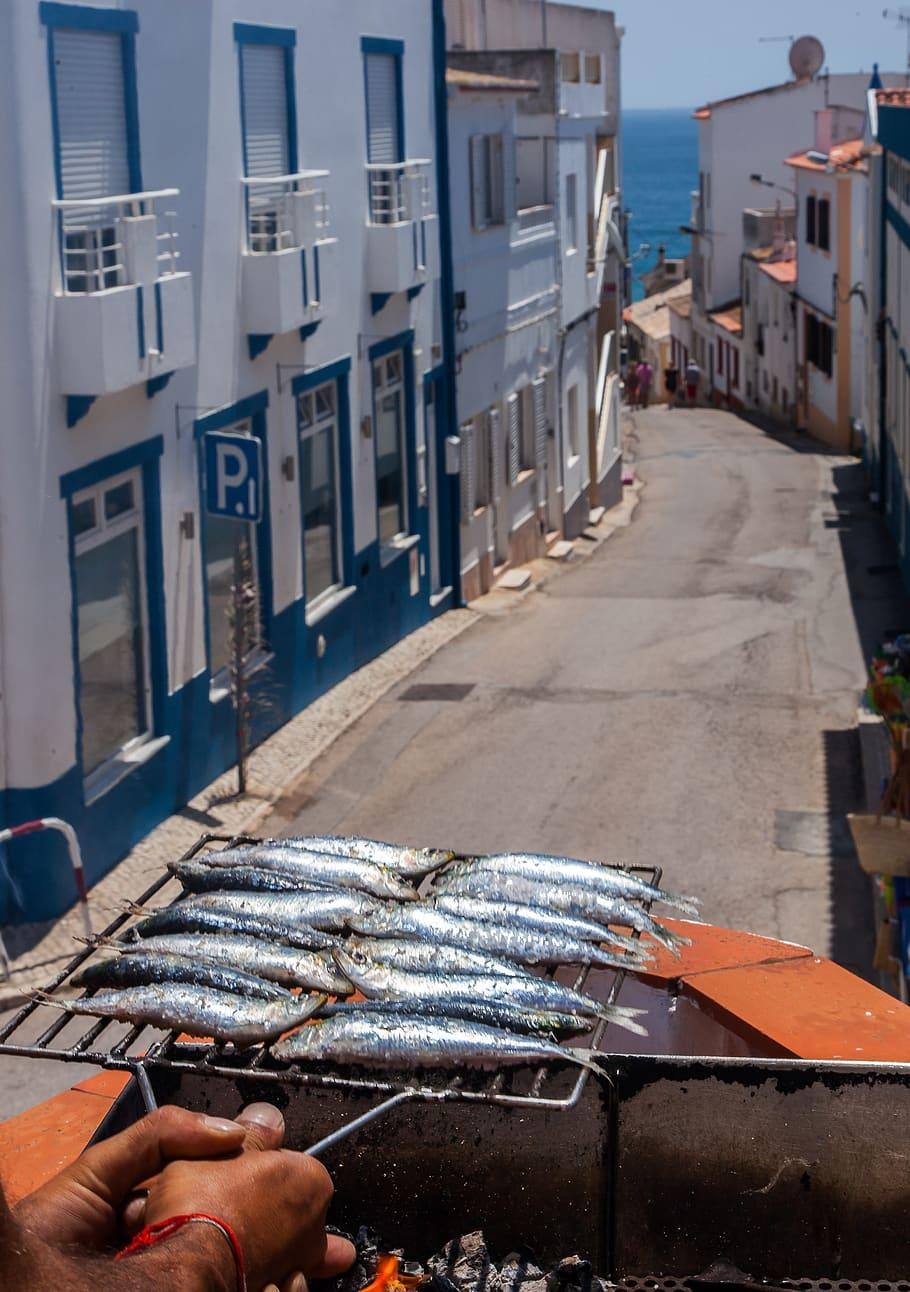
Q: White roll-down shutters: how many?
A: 3